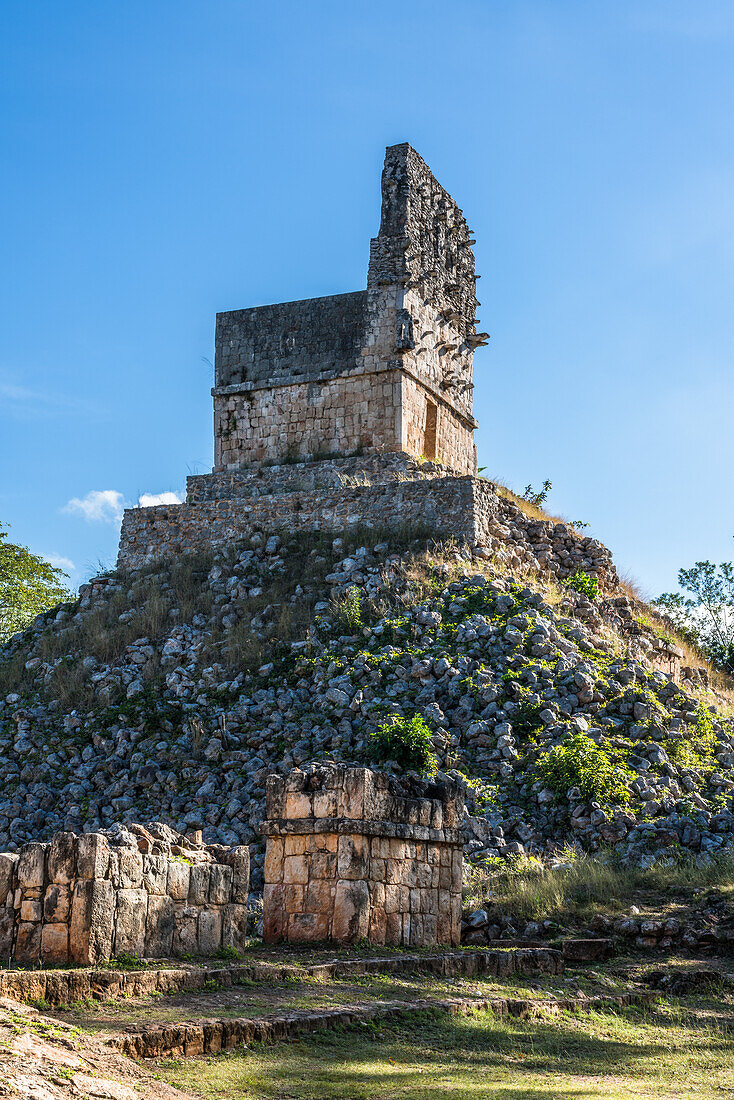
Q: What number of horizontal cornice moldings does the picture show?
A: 2